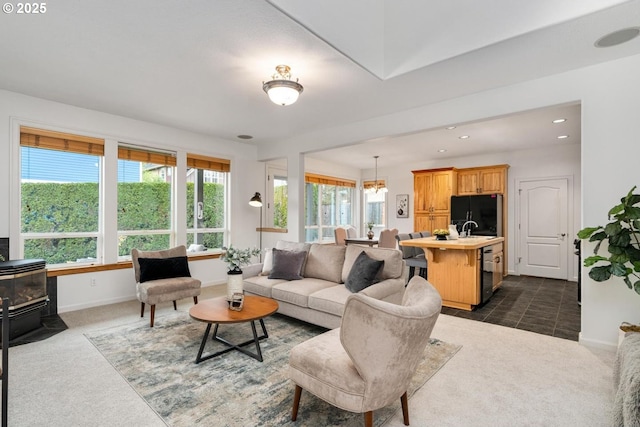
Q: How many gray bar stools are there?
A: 3